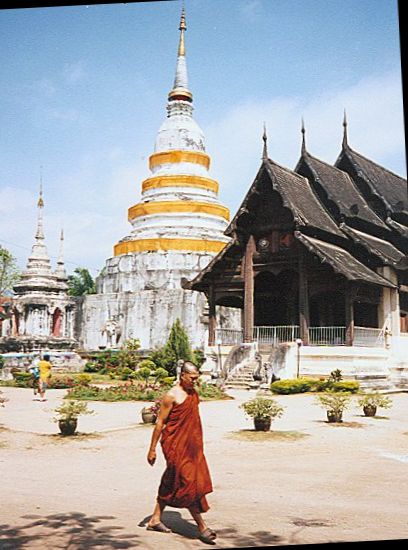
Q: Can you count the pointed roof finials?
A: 3